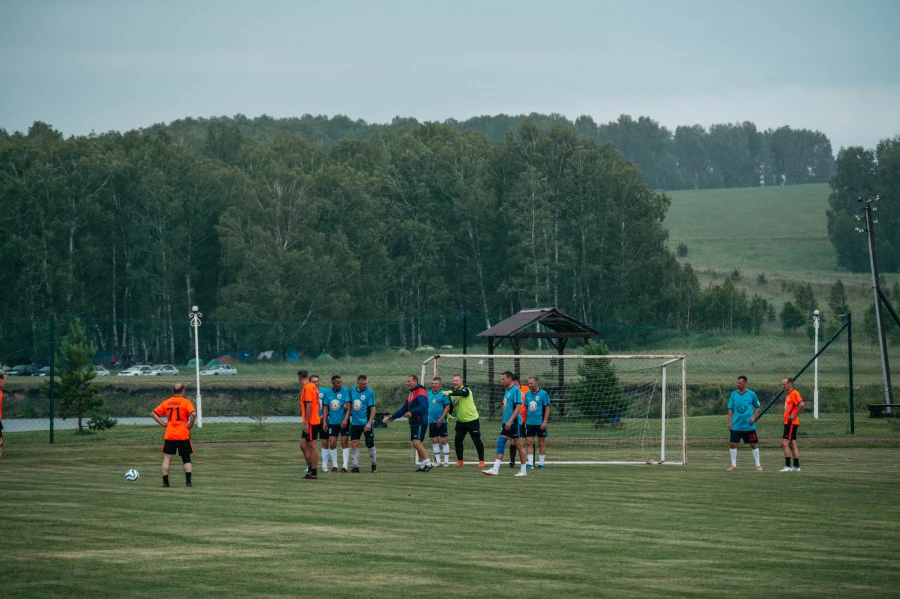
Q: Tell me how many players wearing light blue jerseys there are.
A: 7